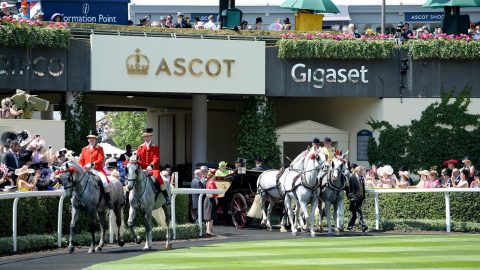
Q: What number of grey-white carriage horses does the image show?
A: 4